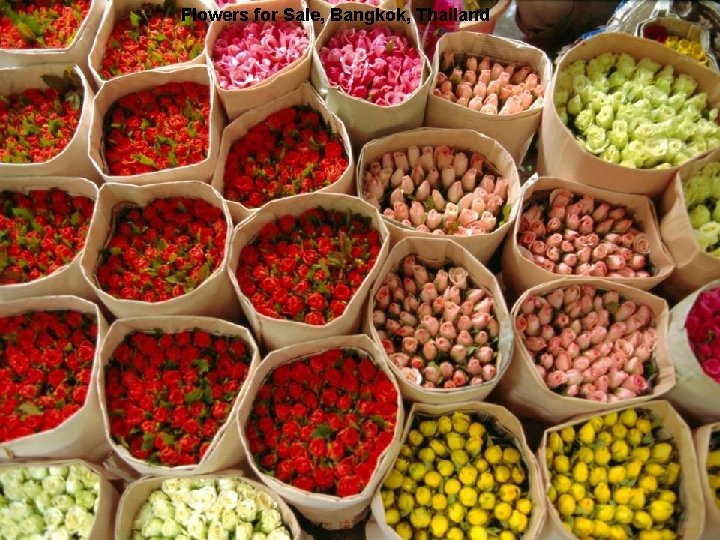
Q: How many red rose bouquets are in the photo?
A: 11